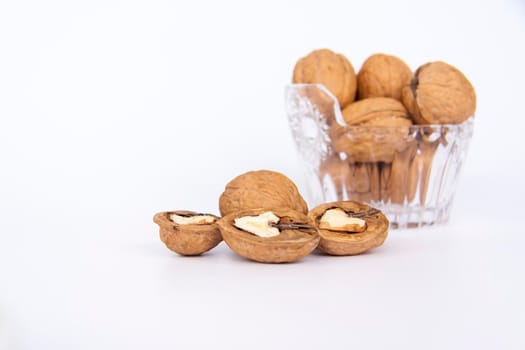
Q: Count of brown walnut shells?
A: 8